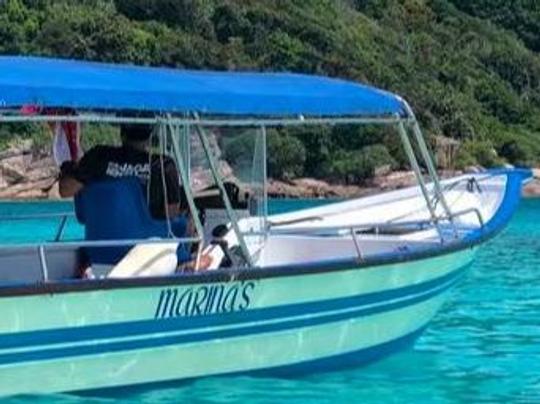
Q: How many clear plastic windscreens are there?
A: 1